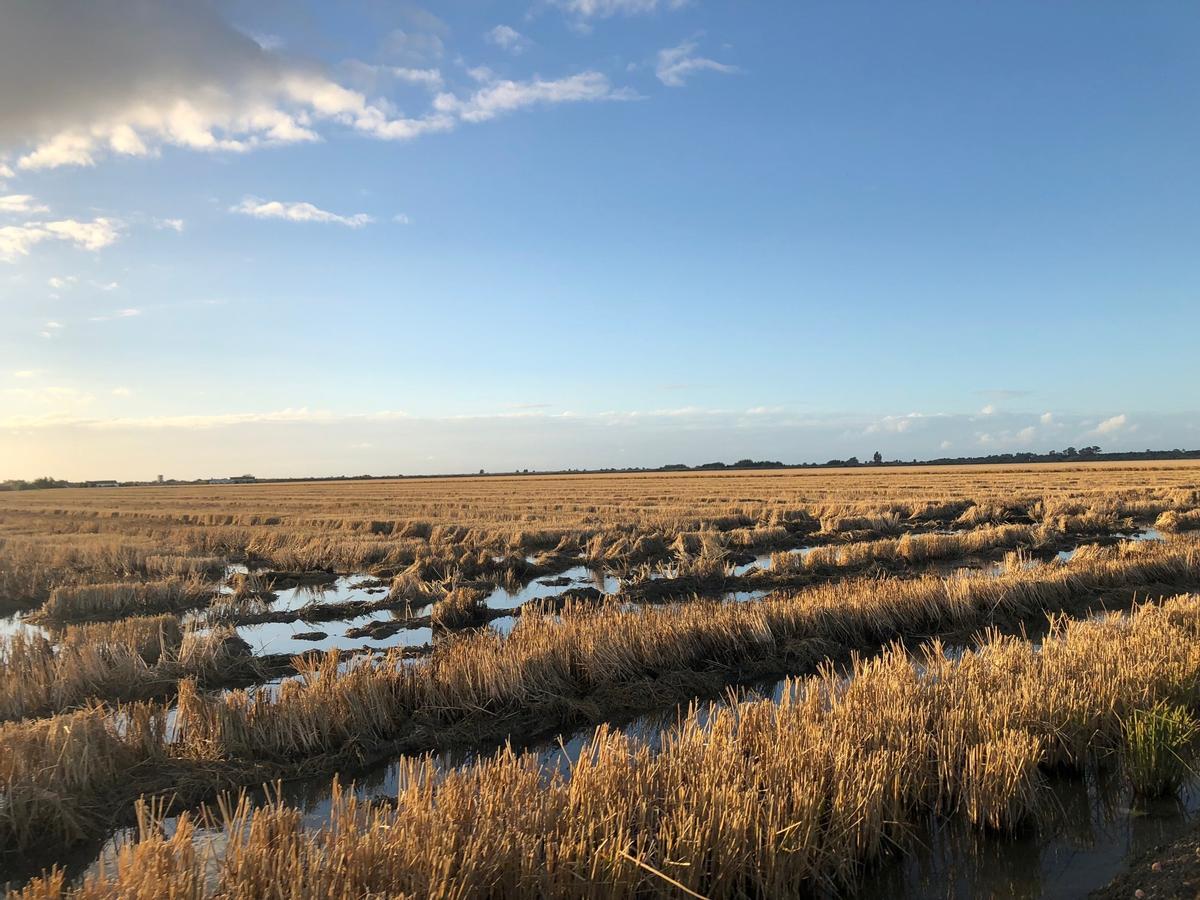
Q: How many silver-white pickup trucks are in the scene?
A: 0